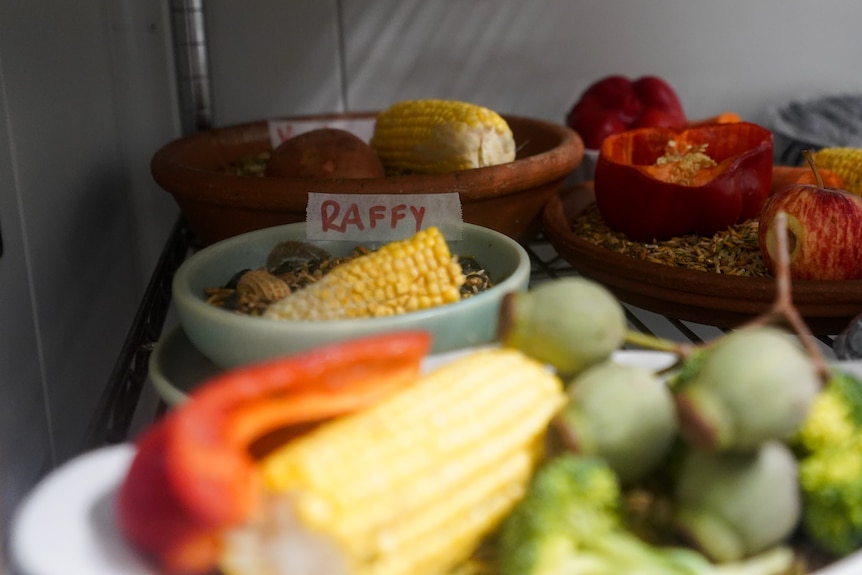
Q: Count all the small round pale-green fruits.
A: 4